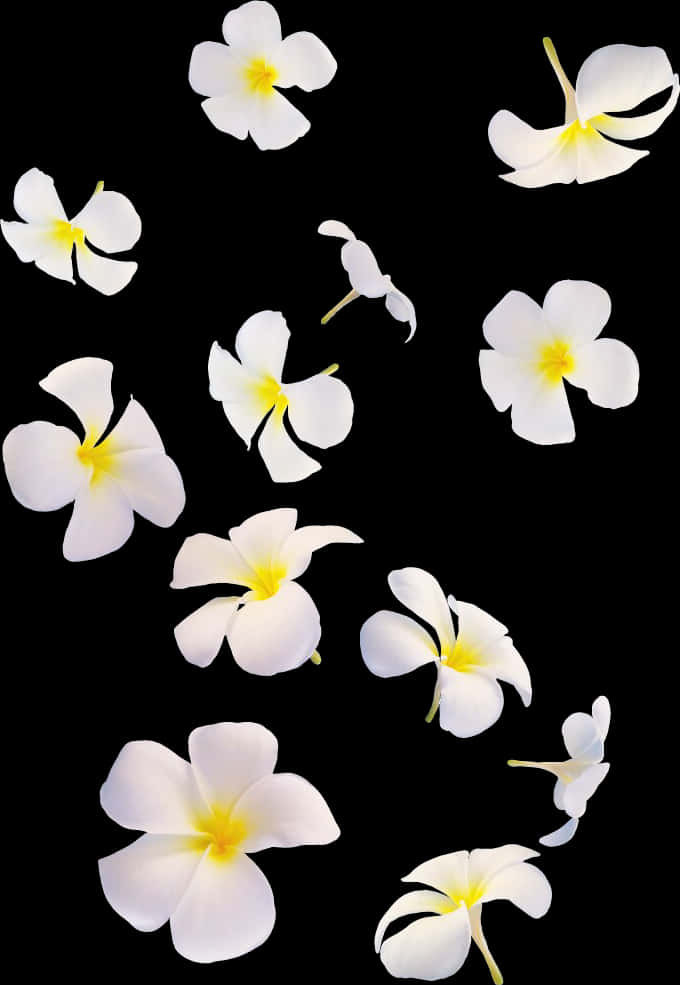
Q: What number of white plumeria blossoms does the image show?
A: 12